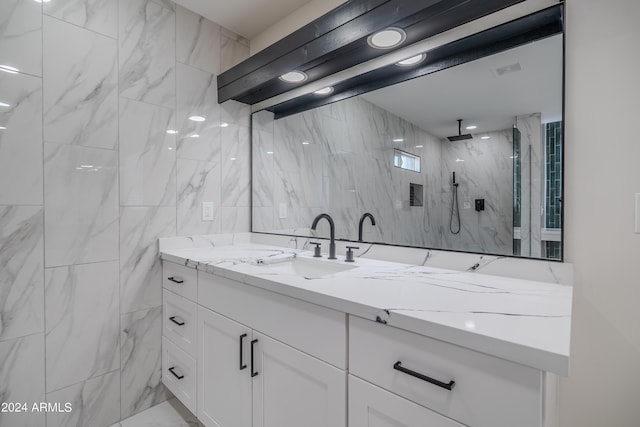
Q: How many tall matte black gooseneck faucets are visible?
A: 1